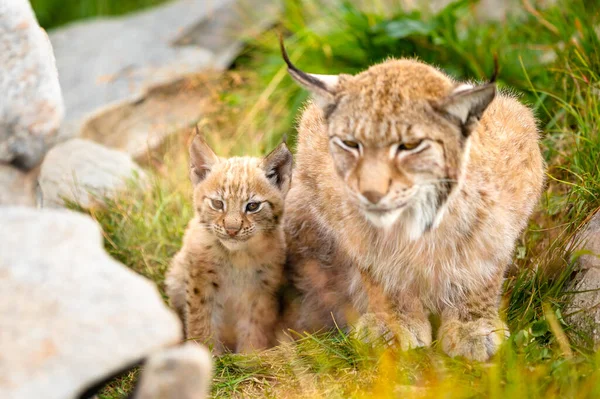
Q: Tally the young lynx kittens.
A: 1